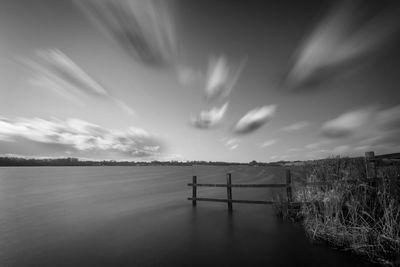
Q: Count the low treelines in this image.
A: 1